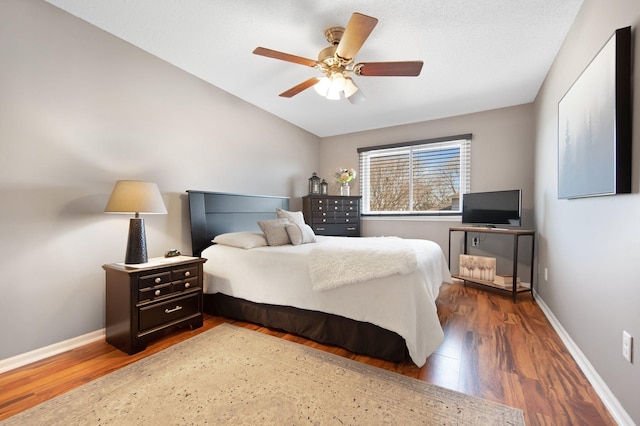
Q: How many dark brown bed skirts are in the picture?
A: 1